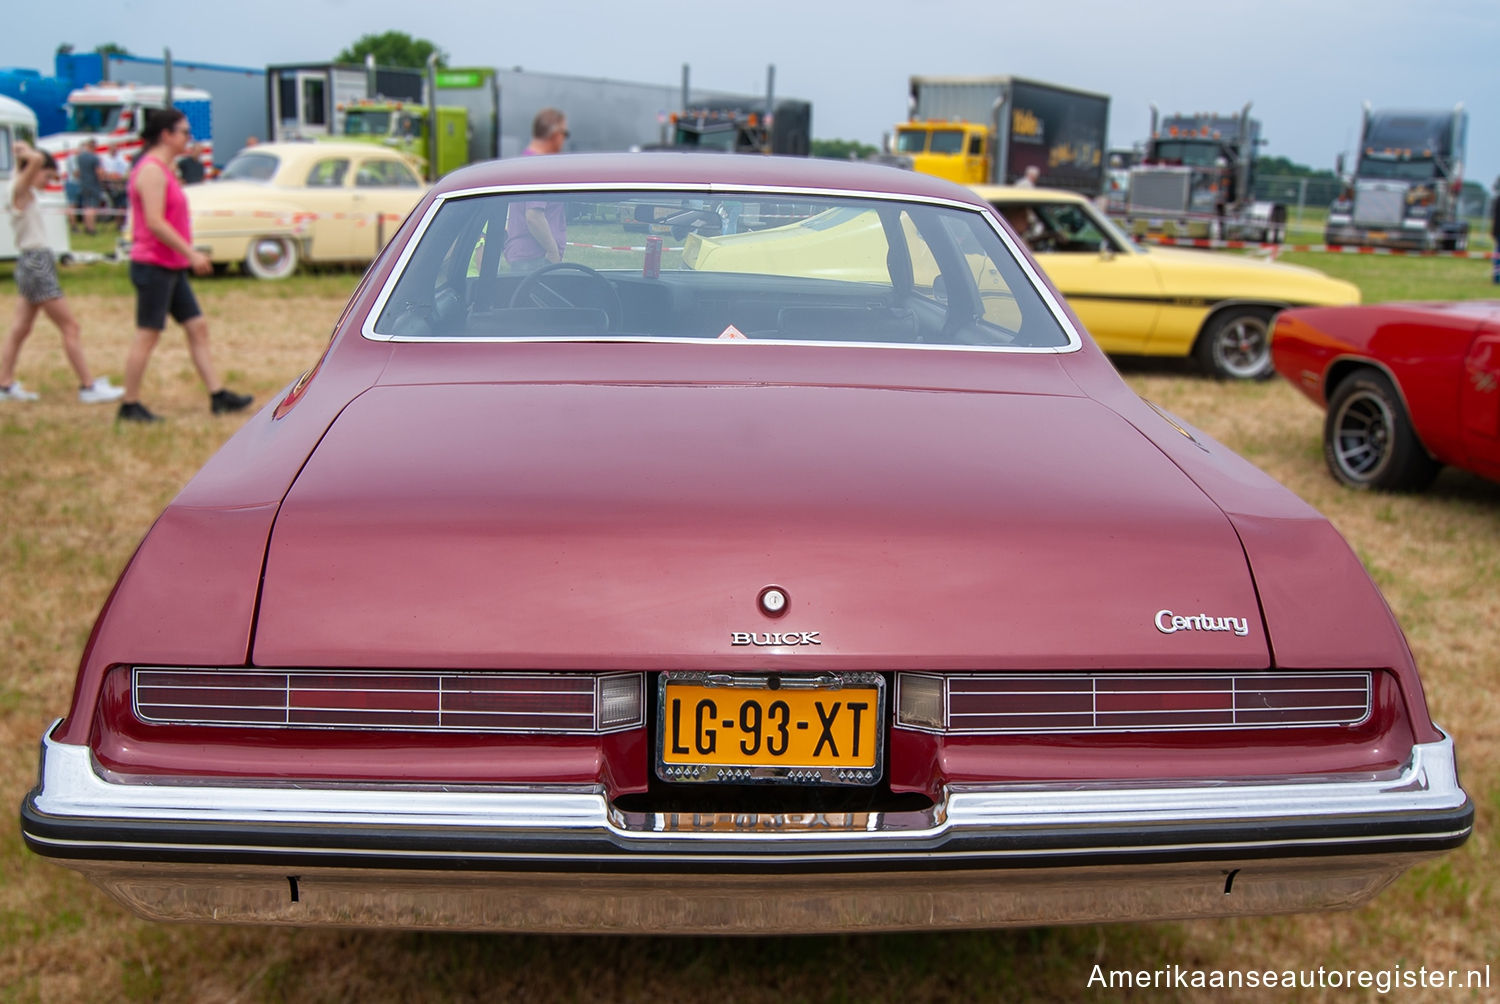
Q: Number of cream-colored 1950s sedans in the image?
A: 1